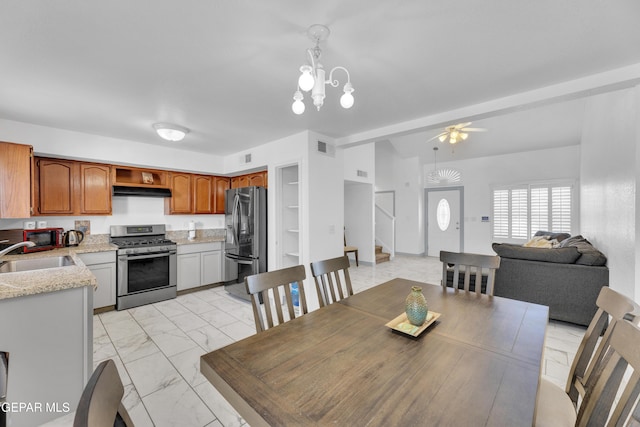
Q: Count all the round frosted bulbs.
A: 3